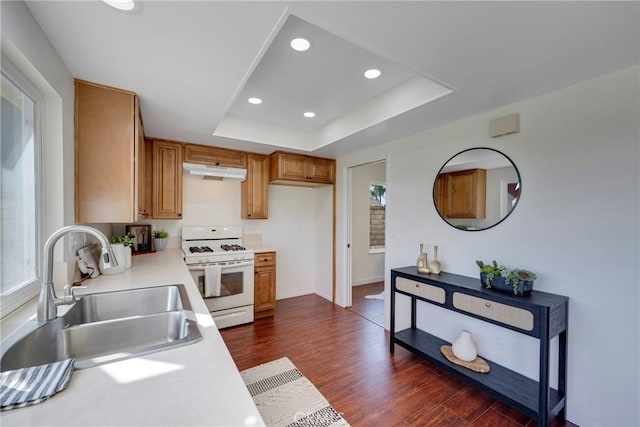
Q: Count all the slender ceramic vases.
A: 3